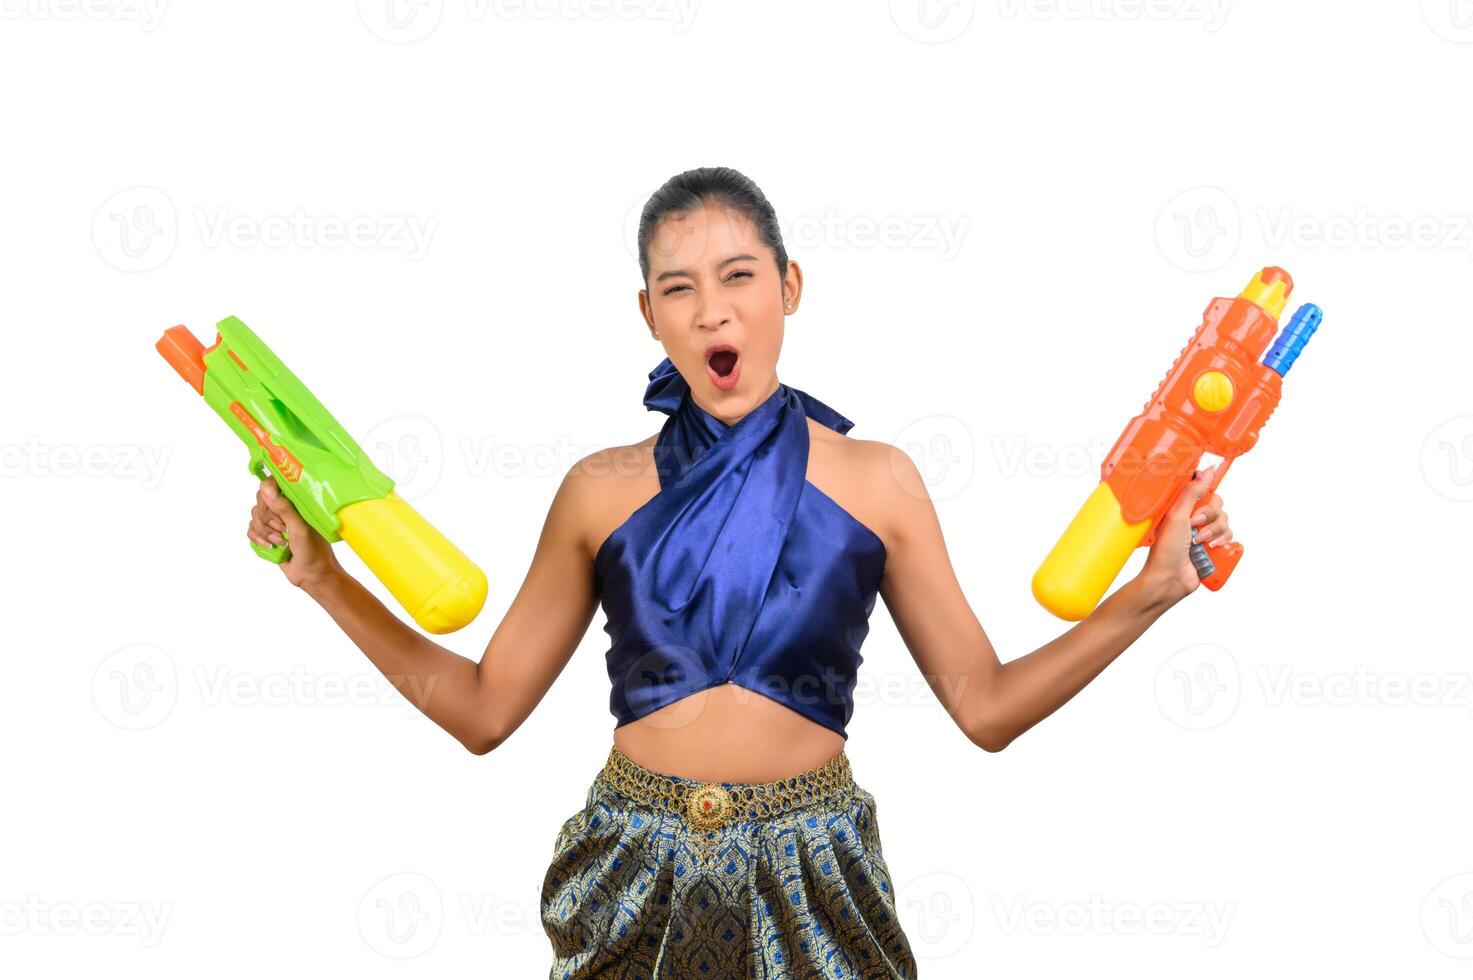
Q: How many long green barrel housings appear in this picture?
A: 1